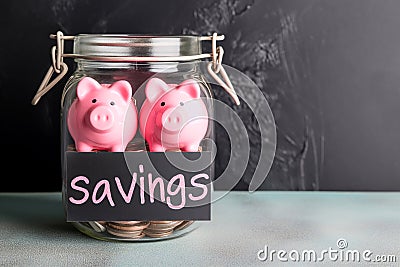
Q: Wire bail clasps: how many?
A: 2